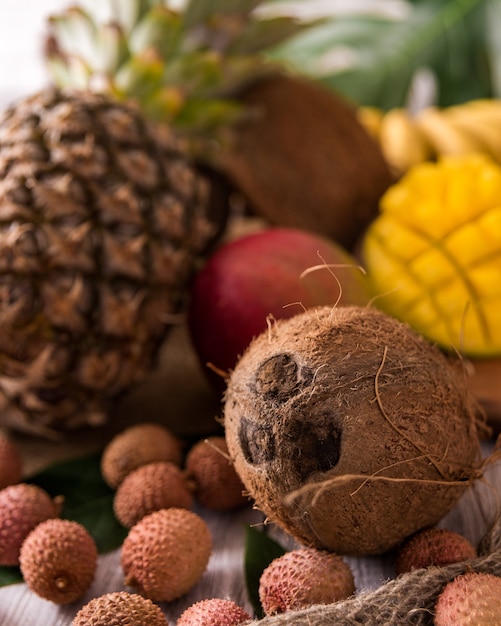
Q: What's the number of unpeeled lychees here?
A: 12